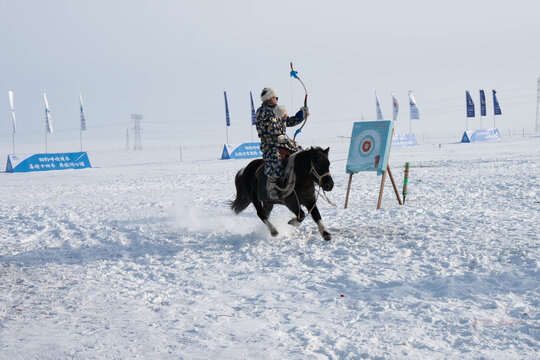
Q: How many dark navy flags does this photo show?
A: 5